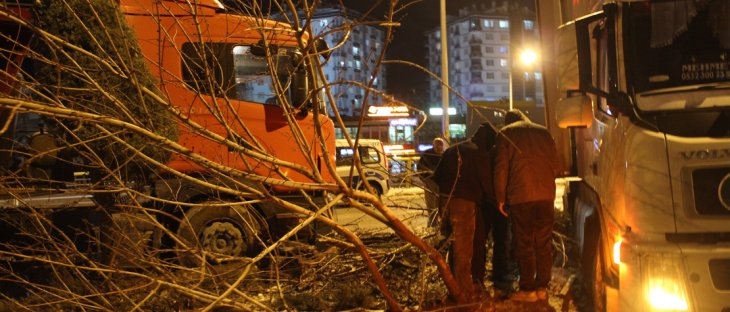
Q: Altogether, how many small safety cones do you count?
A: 0